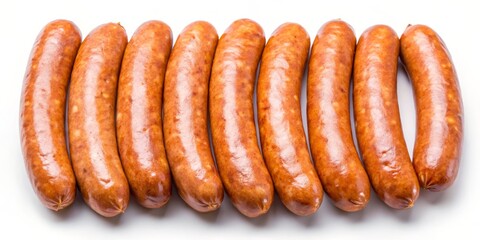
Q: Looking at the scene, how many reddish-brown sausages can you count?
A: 9